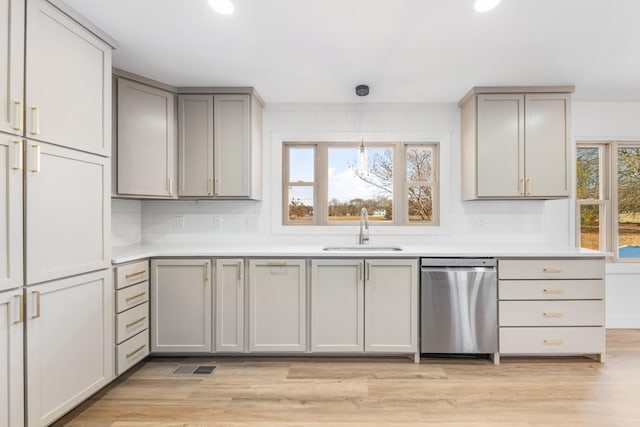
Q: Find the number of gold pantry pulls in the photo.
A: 6